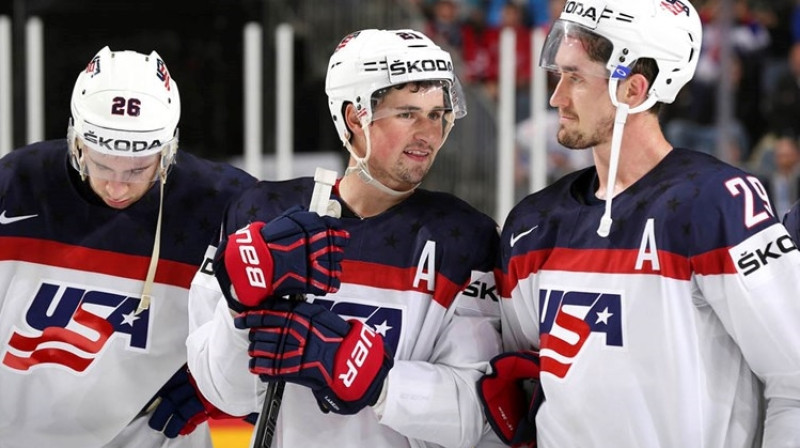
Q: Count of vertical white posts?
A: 6